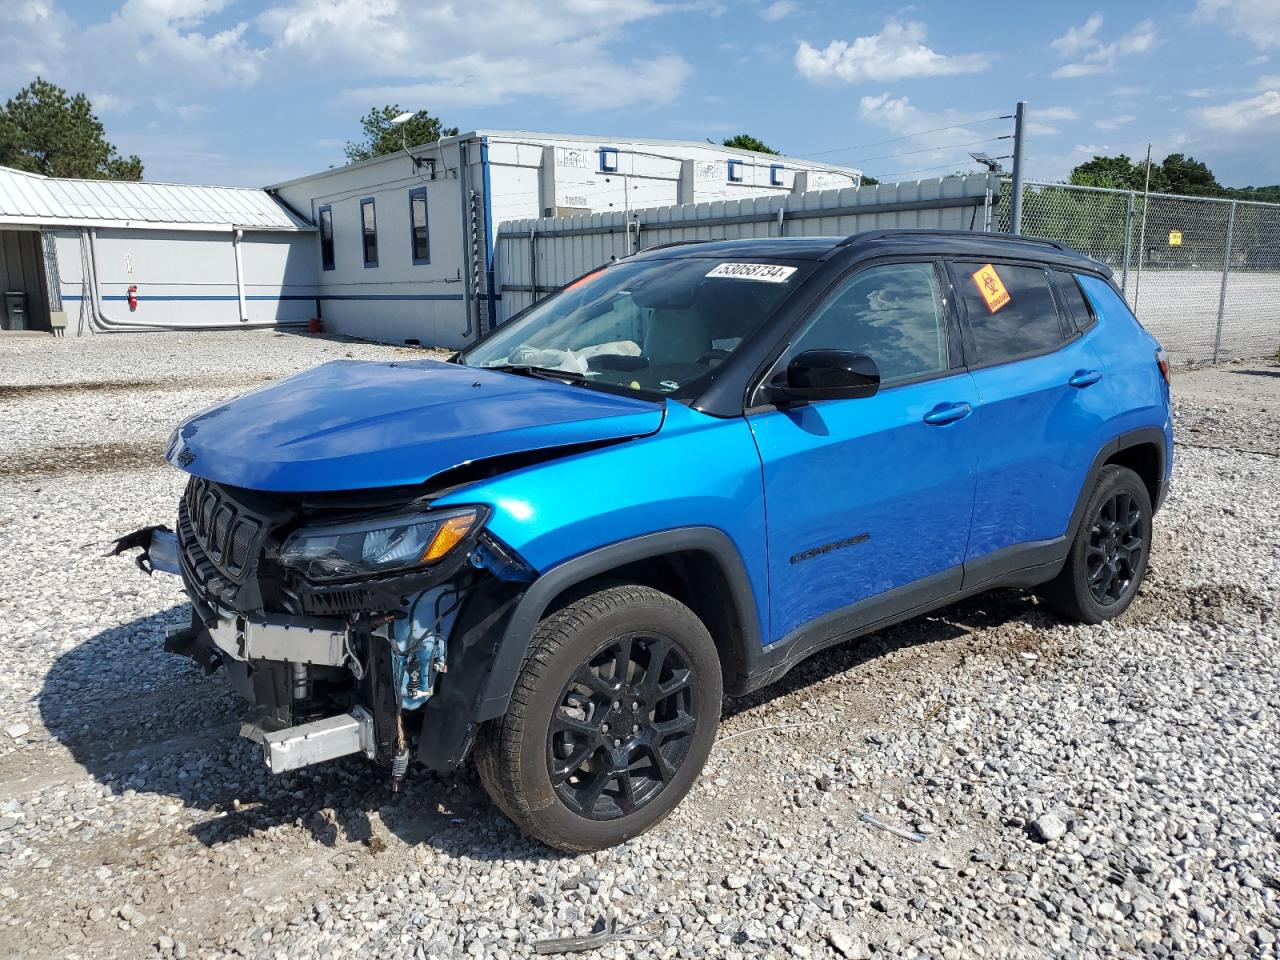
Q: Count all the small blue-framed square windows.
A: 3